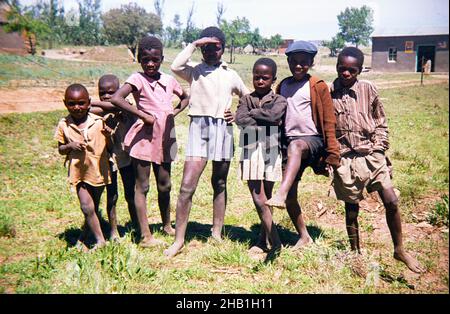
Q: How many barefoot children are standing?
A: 7